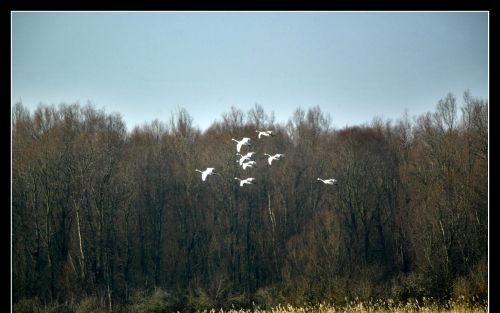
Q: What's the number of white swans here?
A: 8